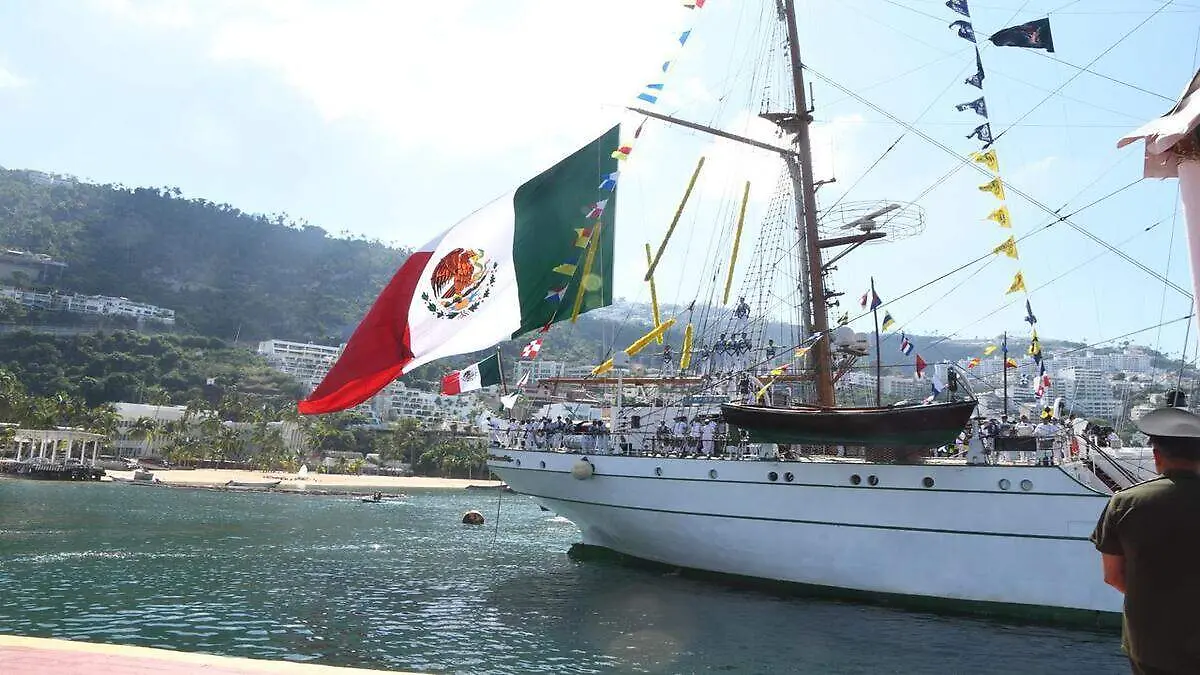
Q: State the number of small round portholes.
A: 11